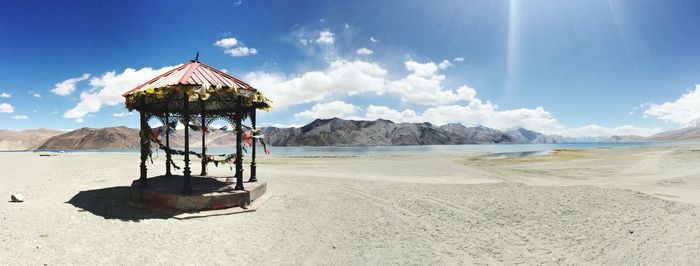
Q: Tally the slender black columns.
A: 6